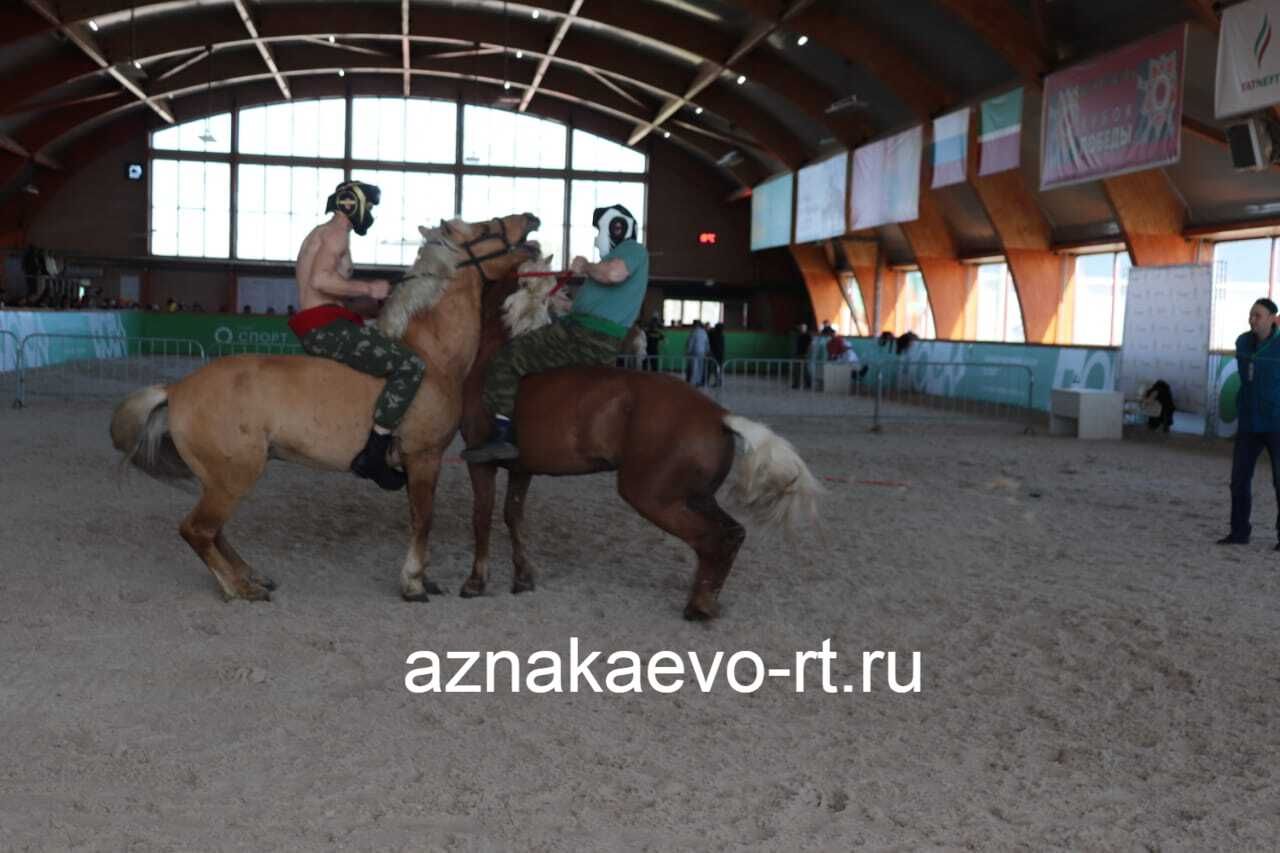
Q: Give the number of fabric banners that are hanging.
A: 7